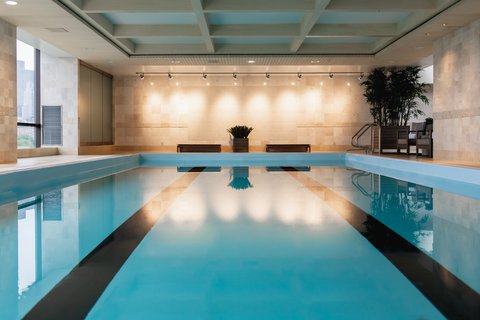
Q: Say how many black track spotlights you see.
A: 8